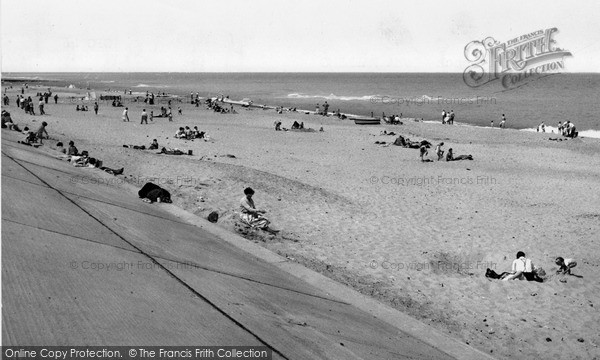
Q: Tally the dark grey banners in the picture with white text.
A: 1